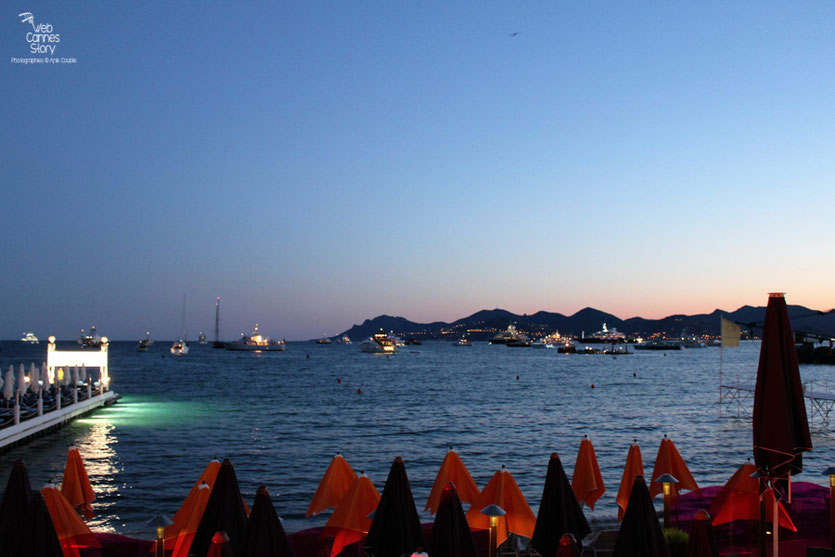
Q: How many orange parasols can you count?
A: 12